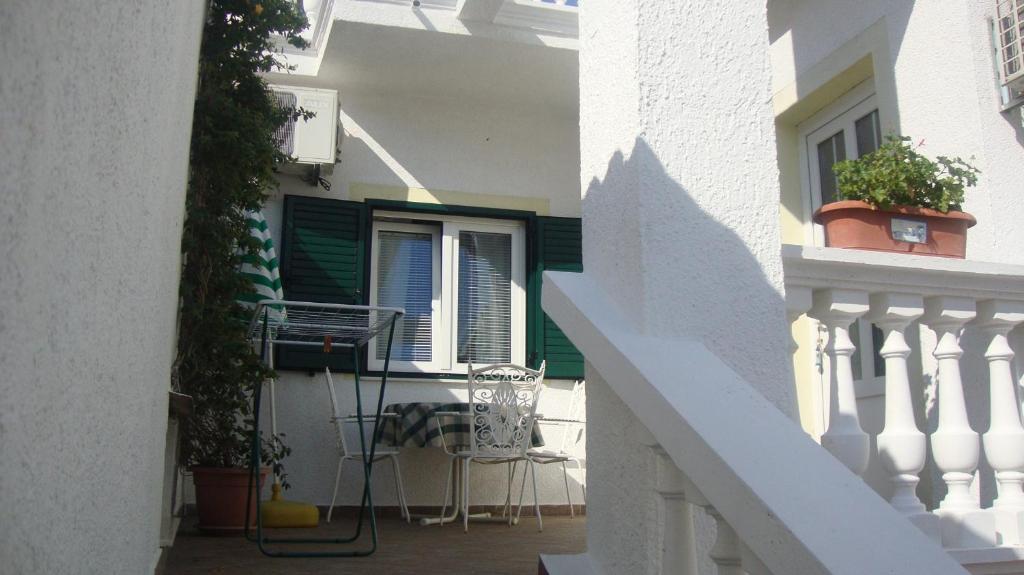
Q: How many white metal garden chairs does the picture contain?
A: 3